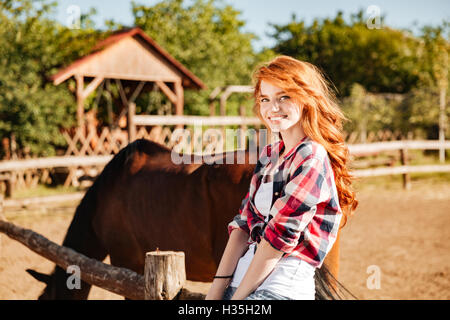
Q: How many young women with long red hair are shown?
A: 1